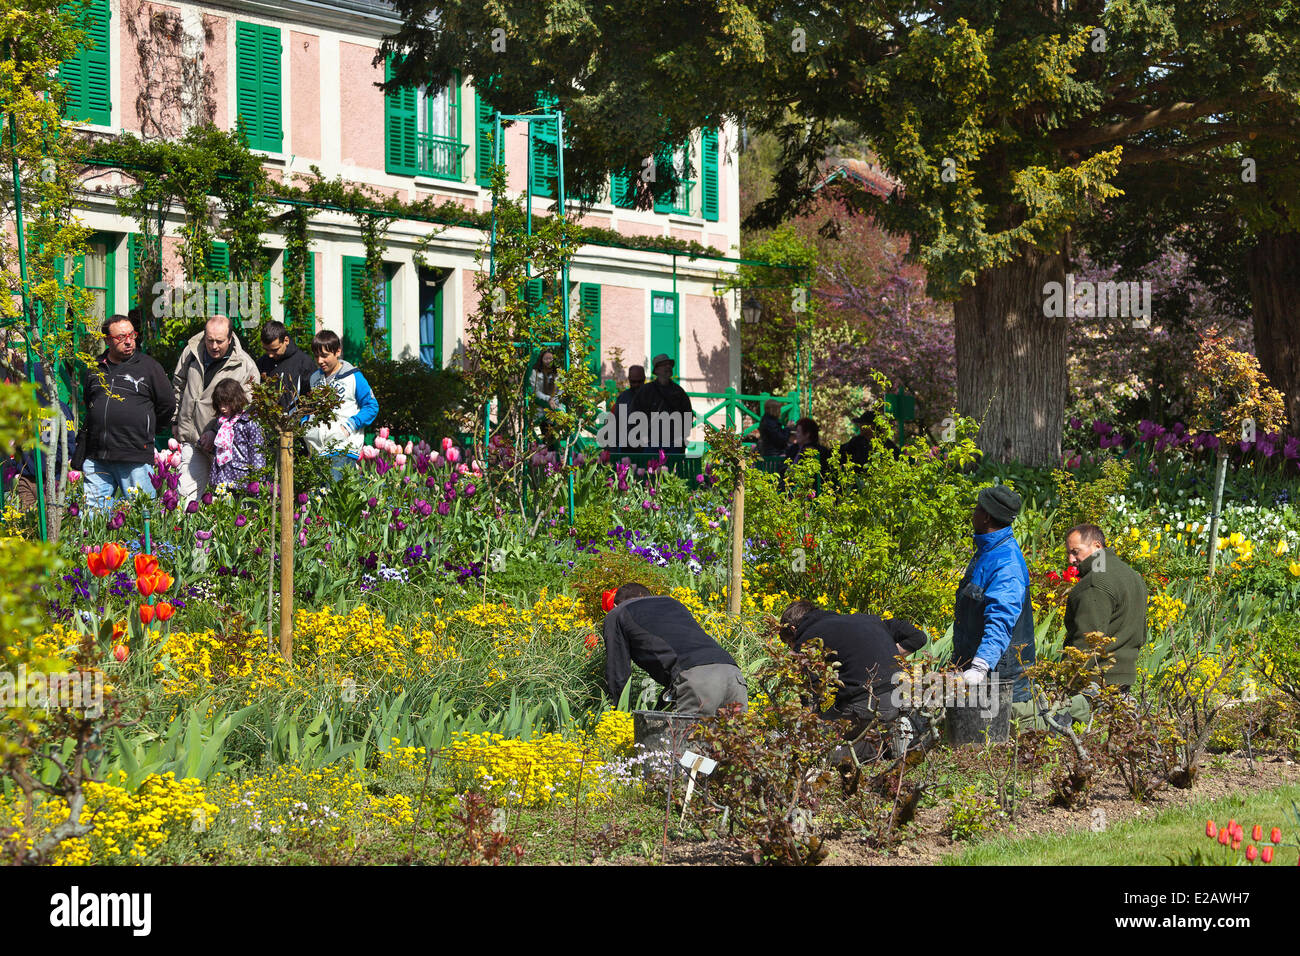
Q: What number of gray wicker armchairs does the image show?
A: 0